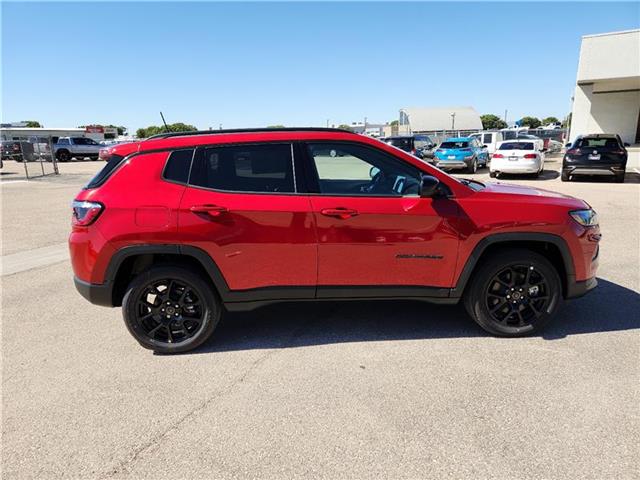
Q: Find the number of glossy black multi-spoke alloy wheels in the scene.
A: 2